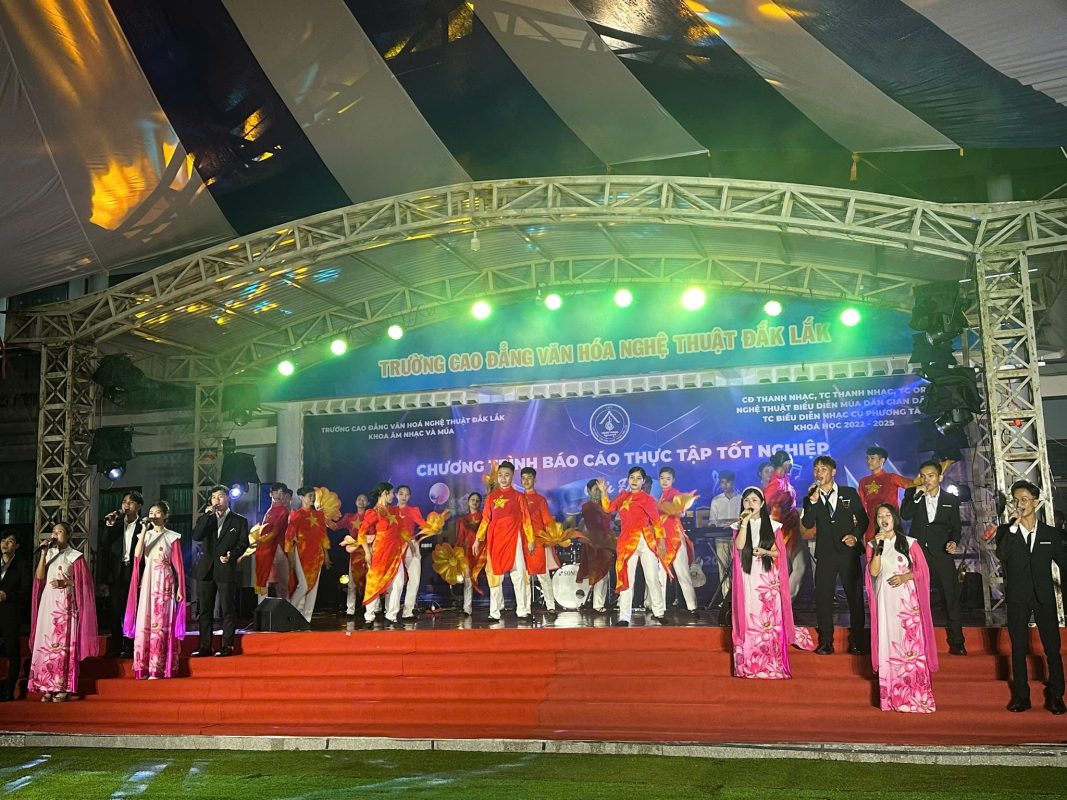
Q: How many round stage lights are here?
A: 9